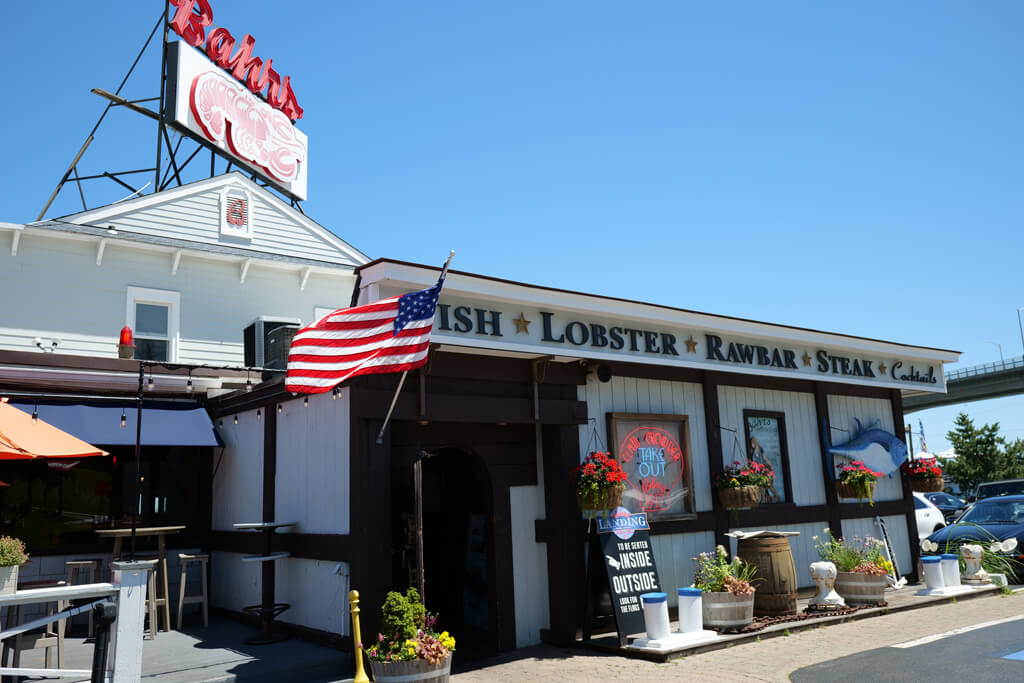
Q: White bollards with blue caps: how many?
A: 4